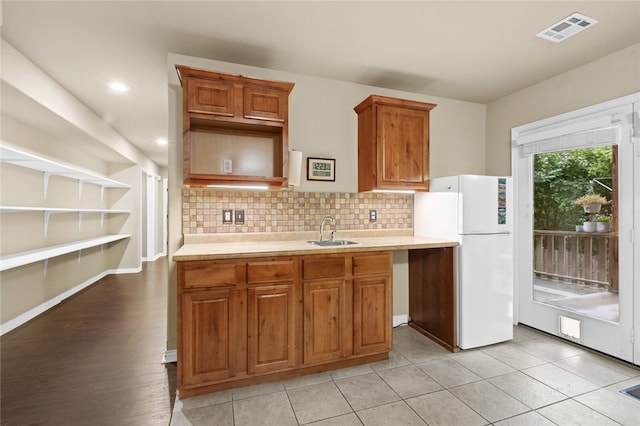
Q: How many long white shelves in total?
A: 3